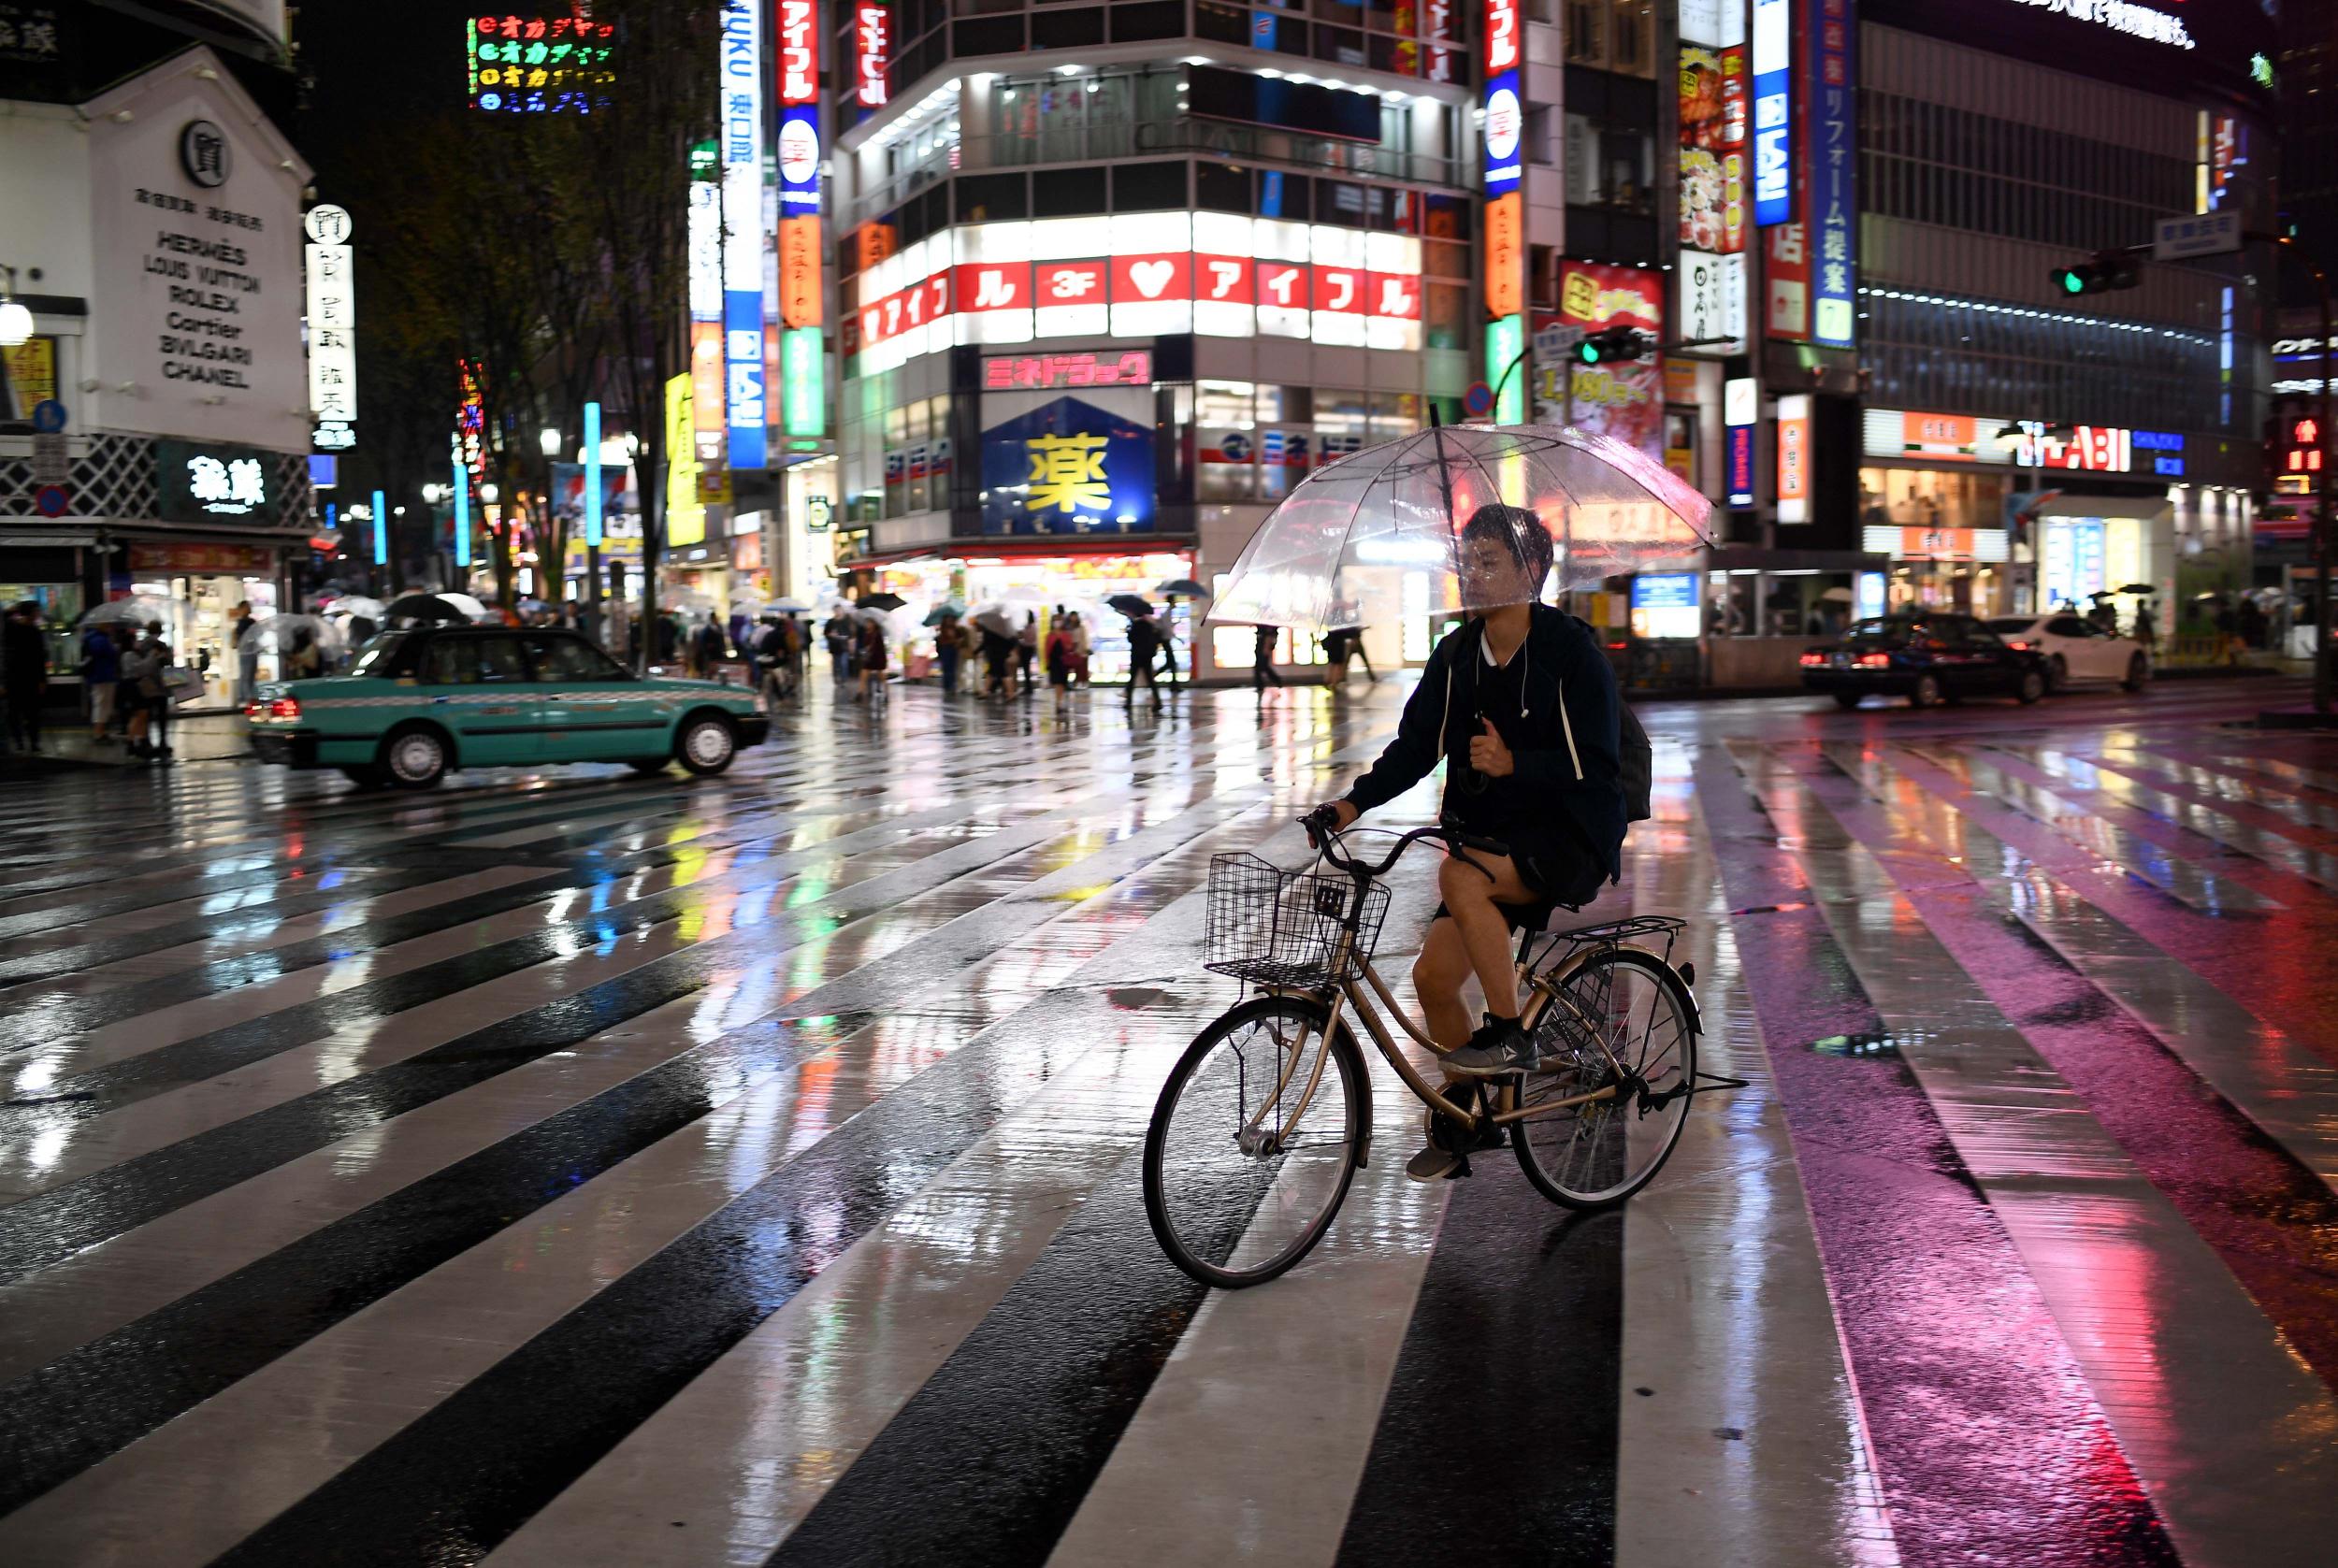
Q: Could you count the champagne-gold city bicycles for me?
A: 1